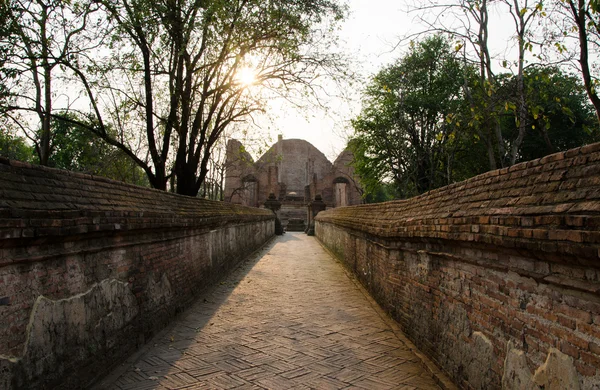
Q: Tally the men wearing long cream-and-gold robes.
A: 0